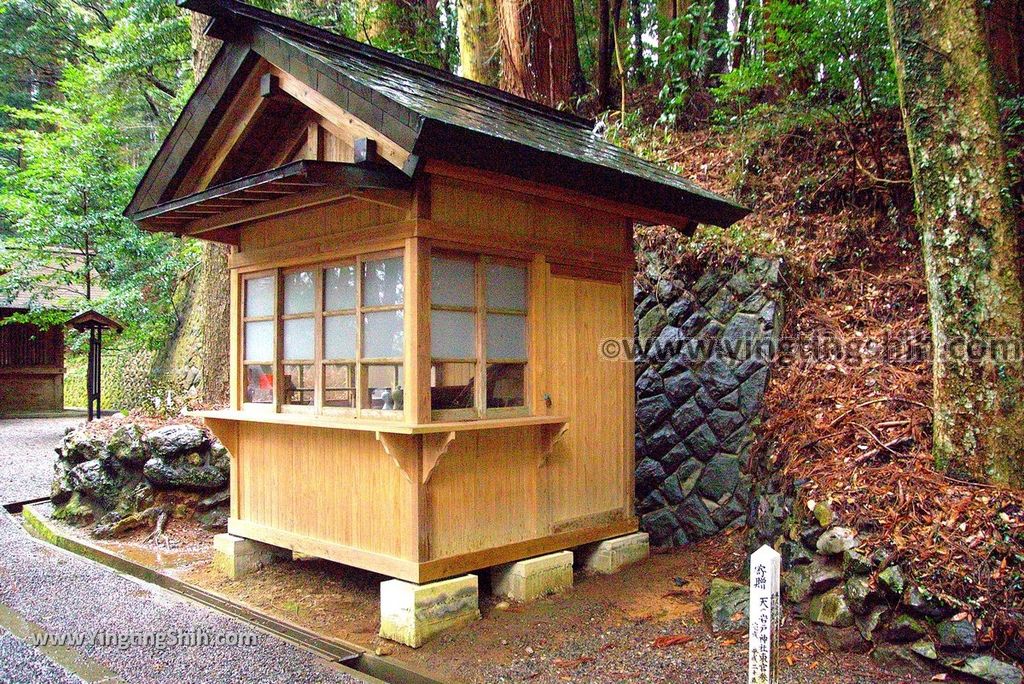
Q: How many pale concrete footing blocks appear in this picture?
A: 4